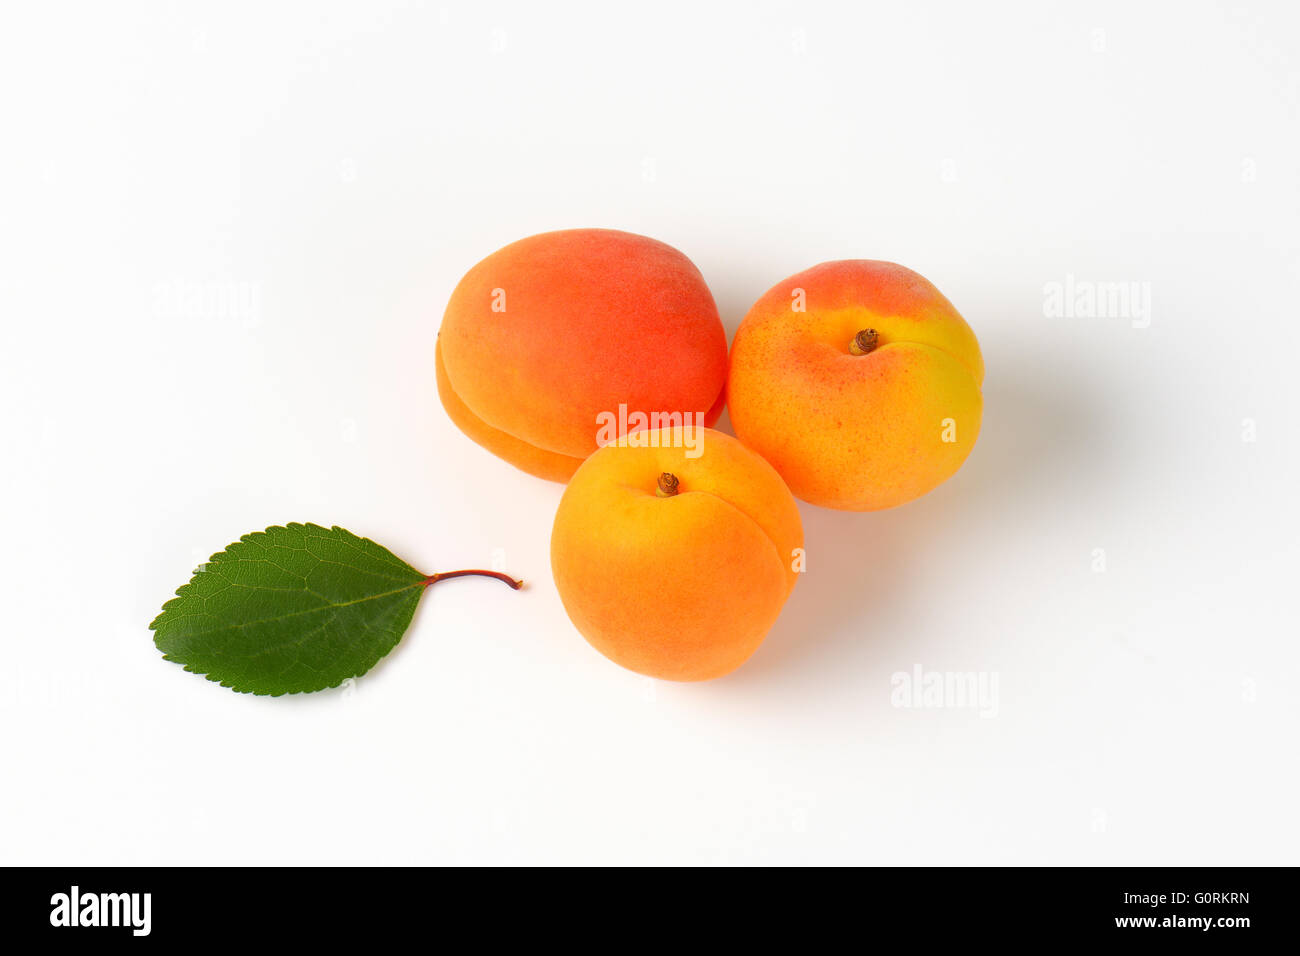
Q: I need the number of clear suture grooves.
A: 3